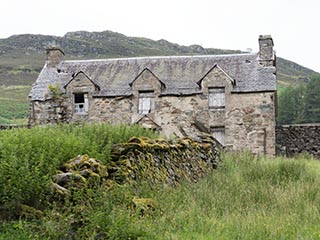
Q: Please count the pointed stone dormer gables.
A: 3